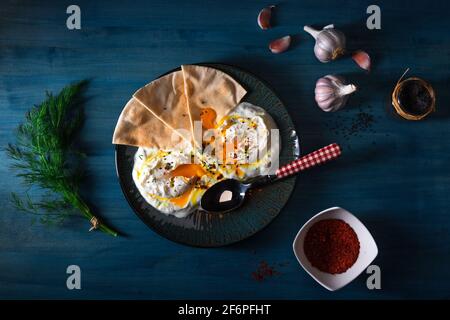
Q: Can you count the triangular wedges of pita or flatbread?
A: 3